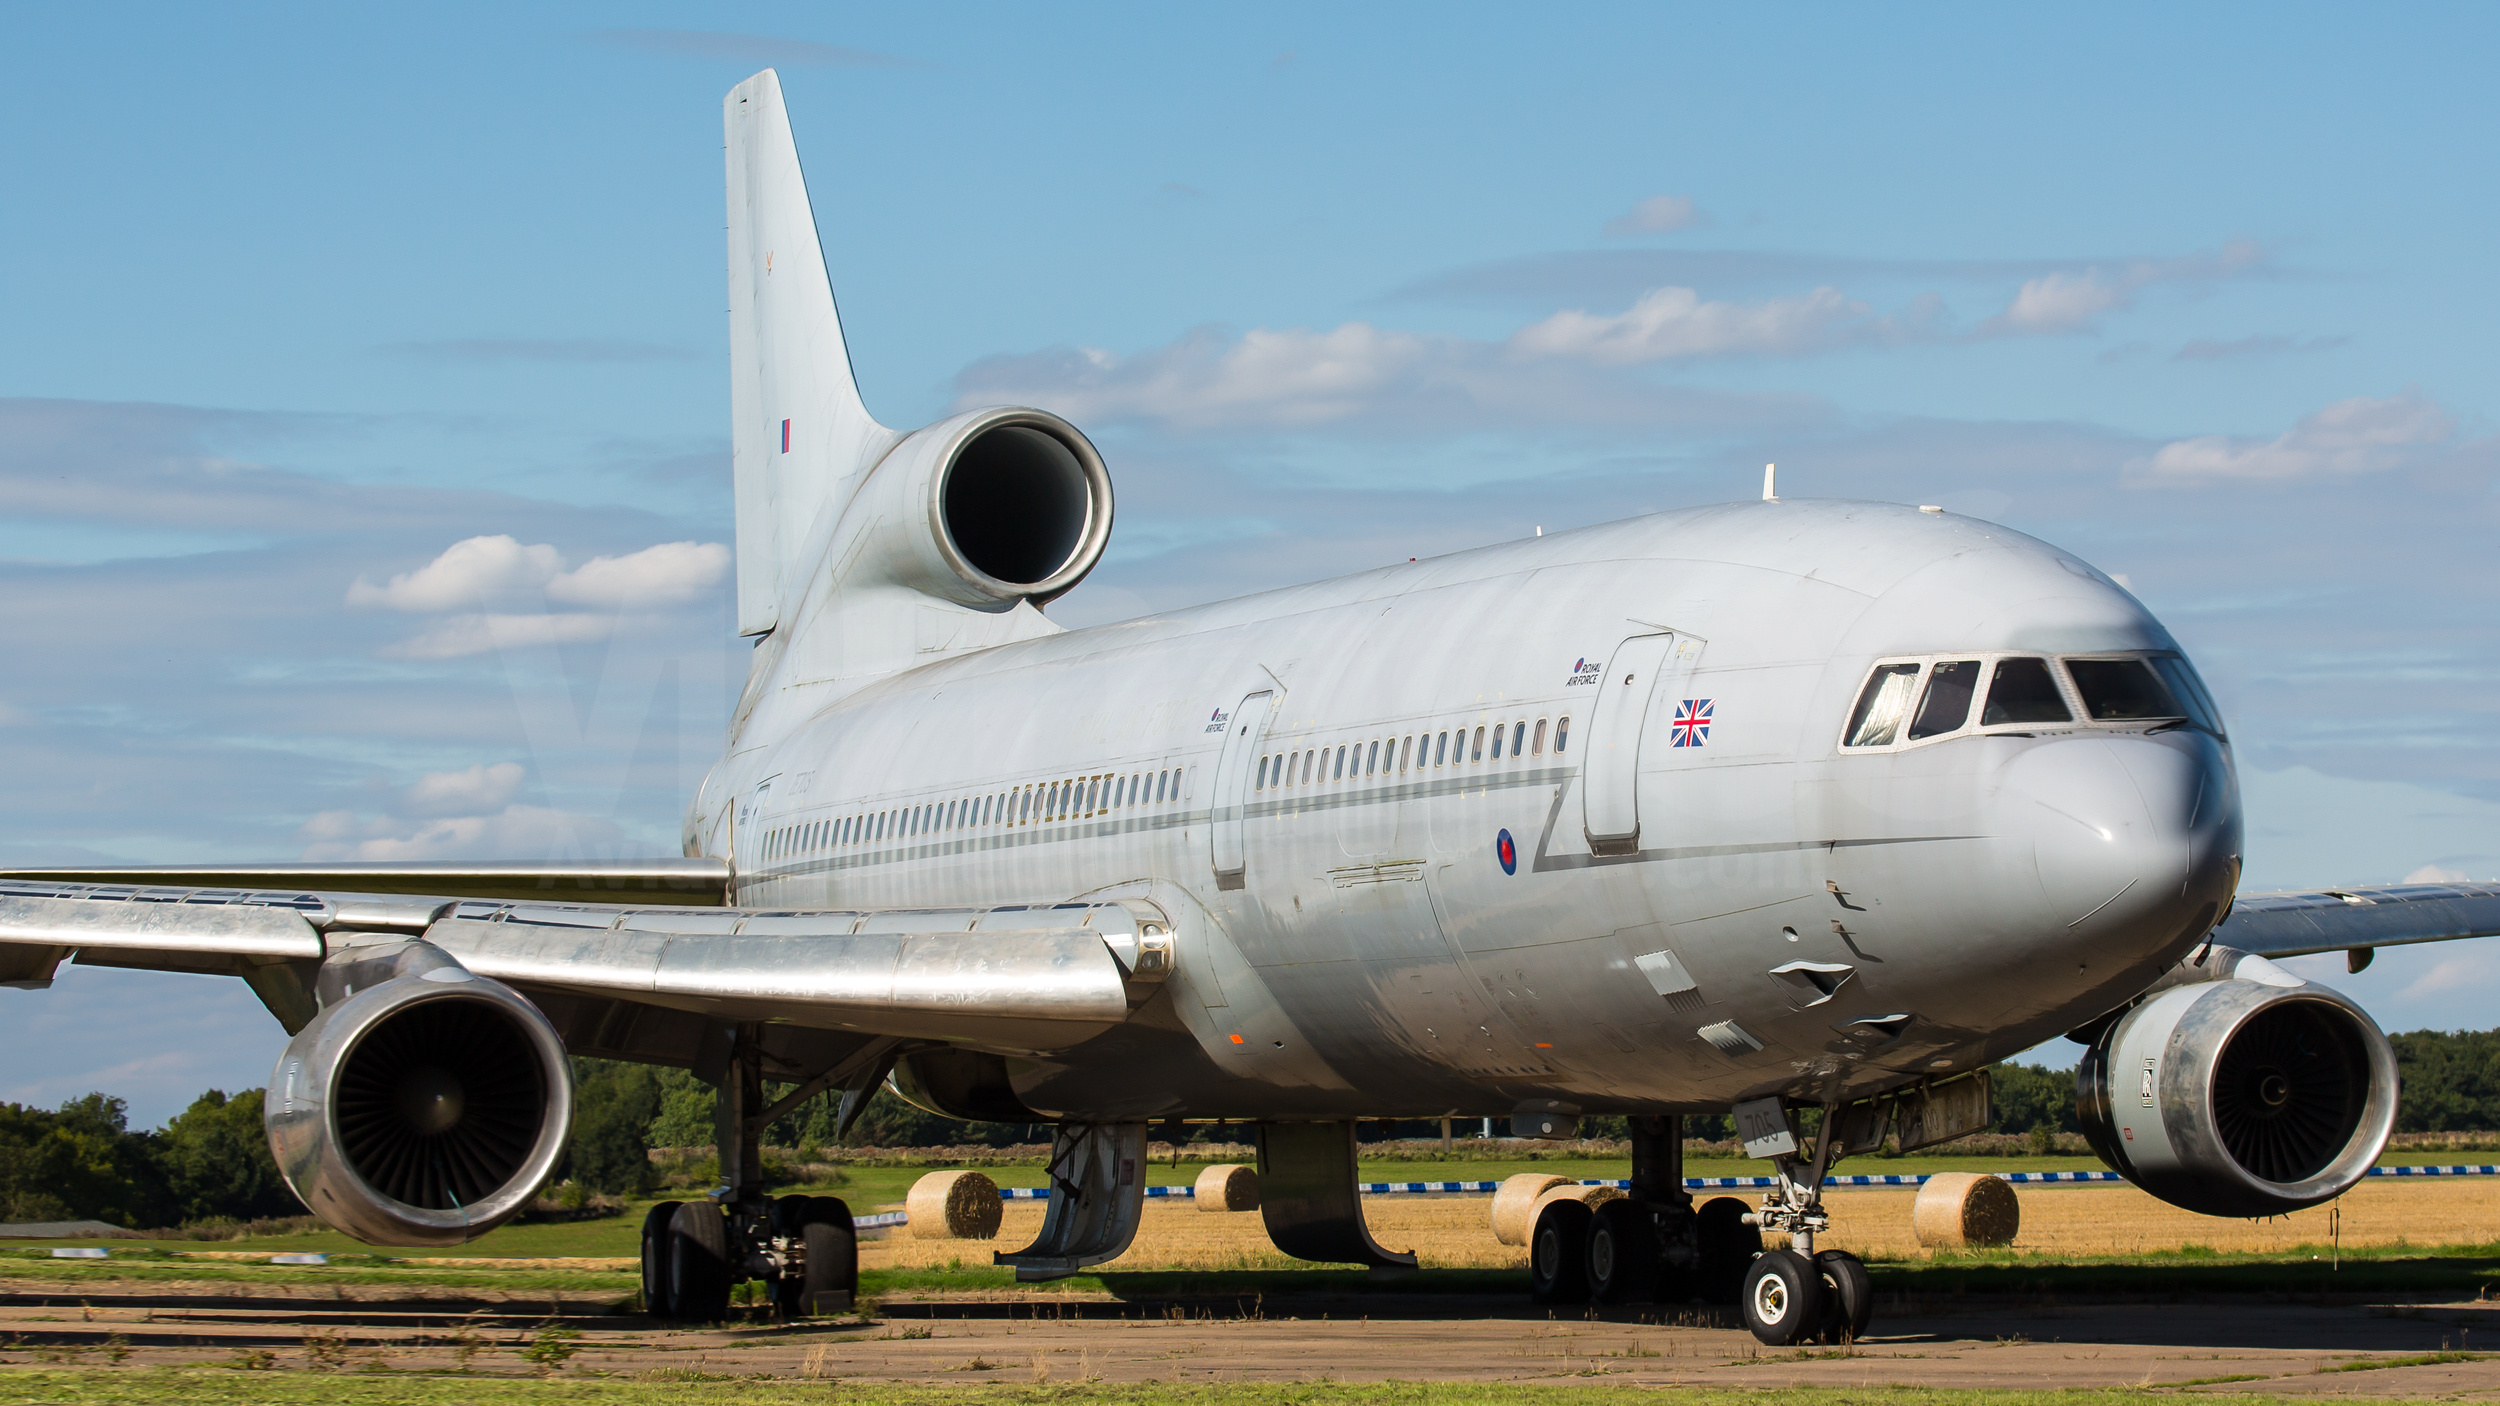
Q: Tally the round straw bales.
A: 5